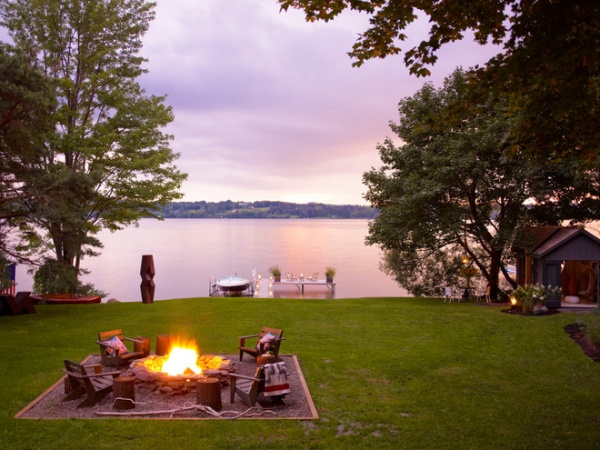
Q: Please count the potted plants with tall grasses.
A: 2